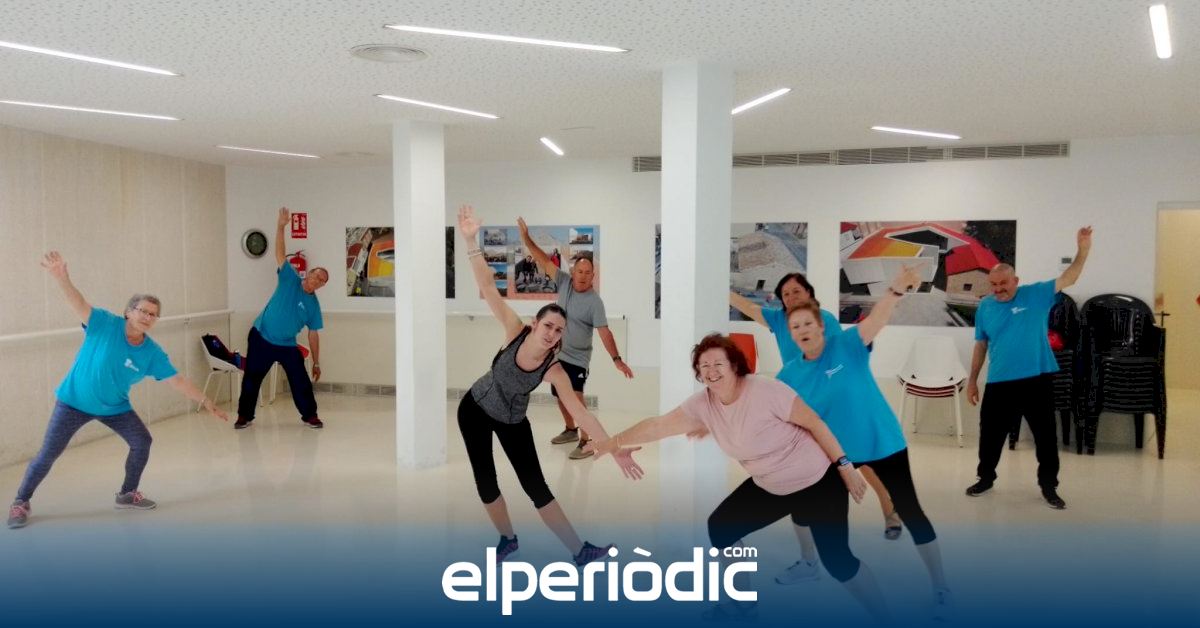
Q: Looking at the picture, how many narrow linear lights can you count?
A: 9